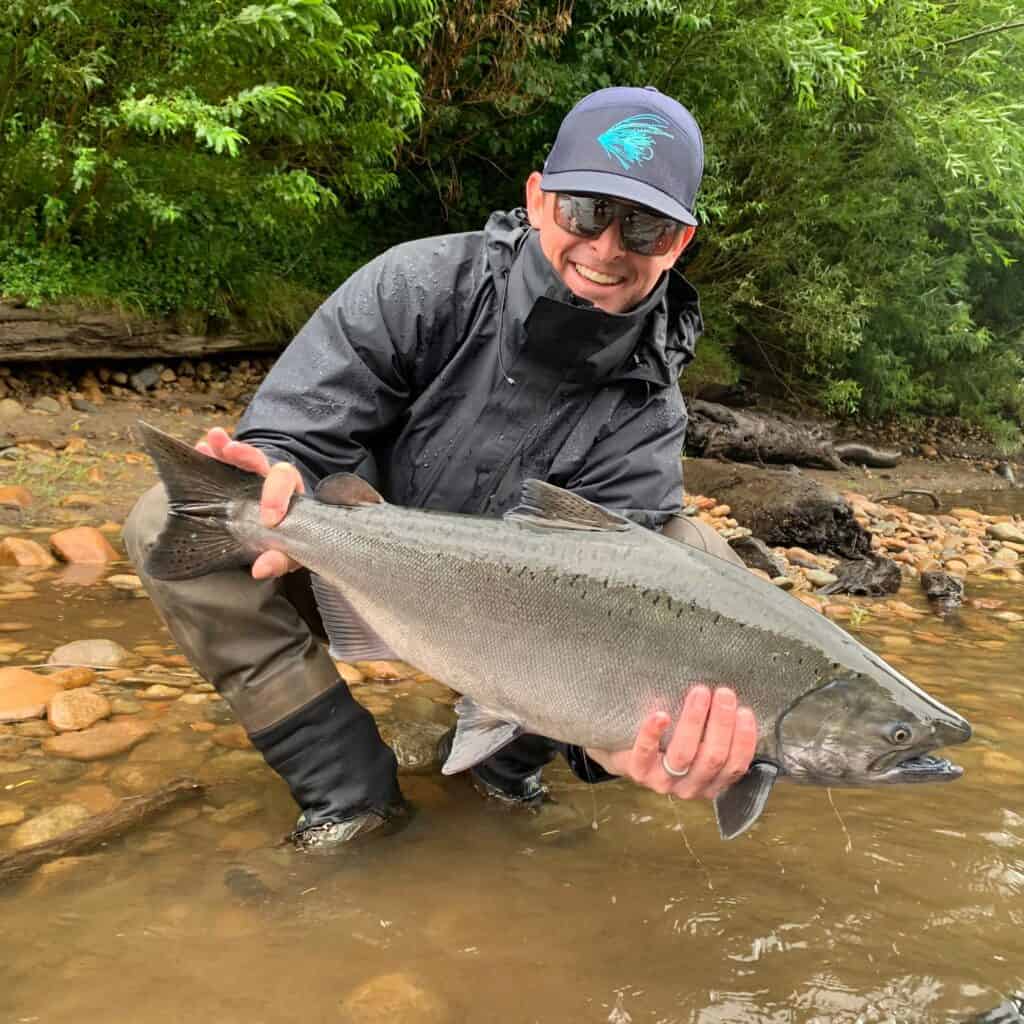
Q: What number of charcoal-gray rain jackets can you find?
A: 1